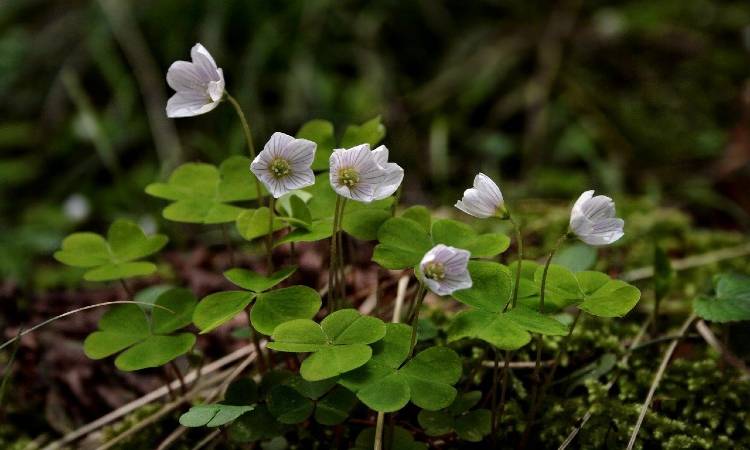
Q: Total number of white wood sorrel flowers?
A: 7